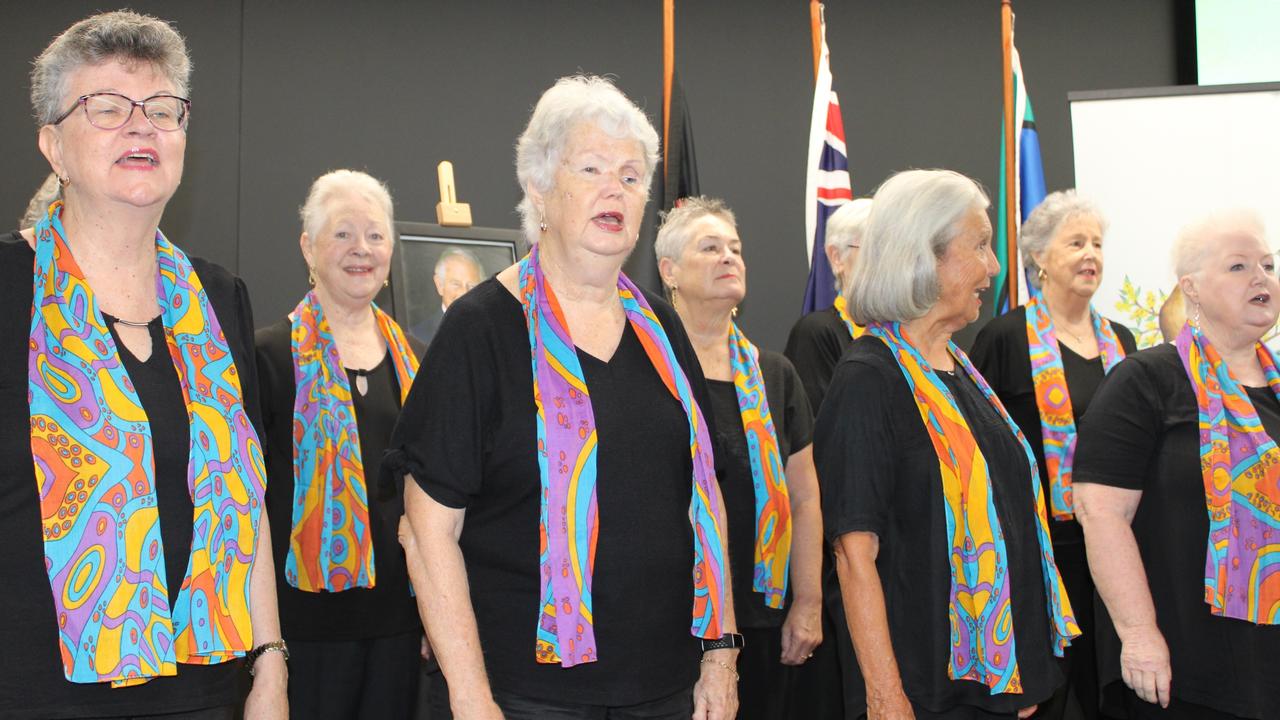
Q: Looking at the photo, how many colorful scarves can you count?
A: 8